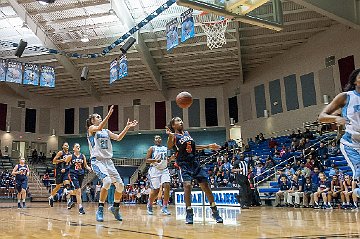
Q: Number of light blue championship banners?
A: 8